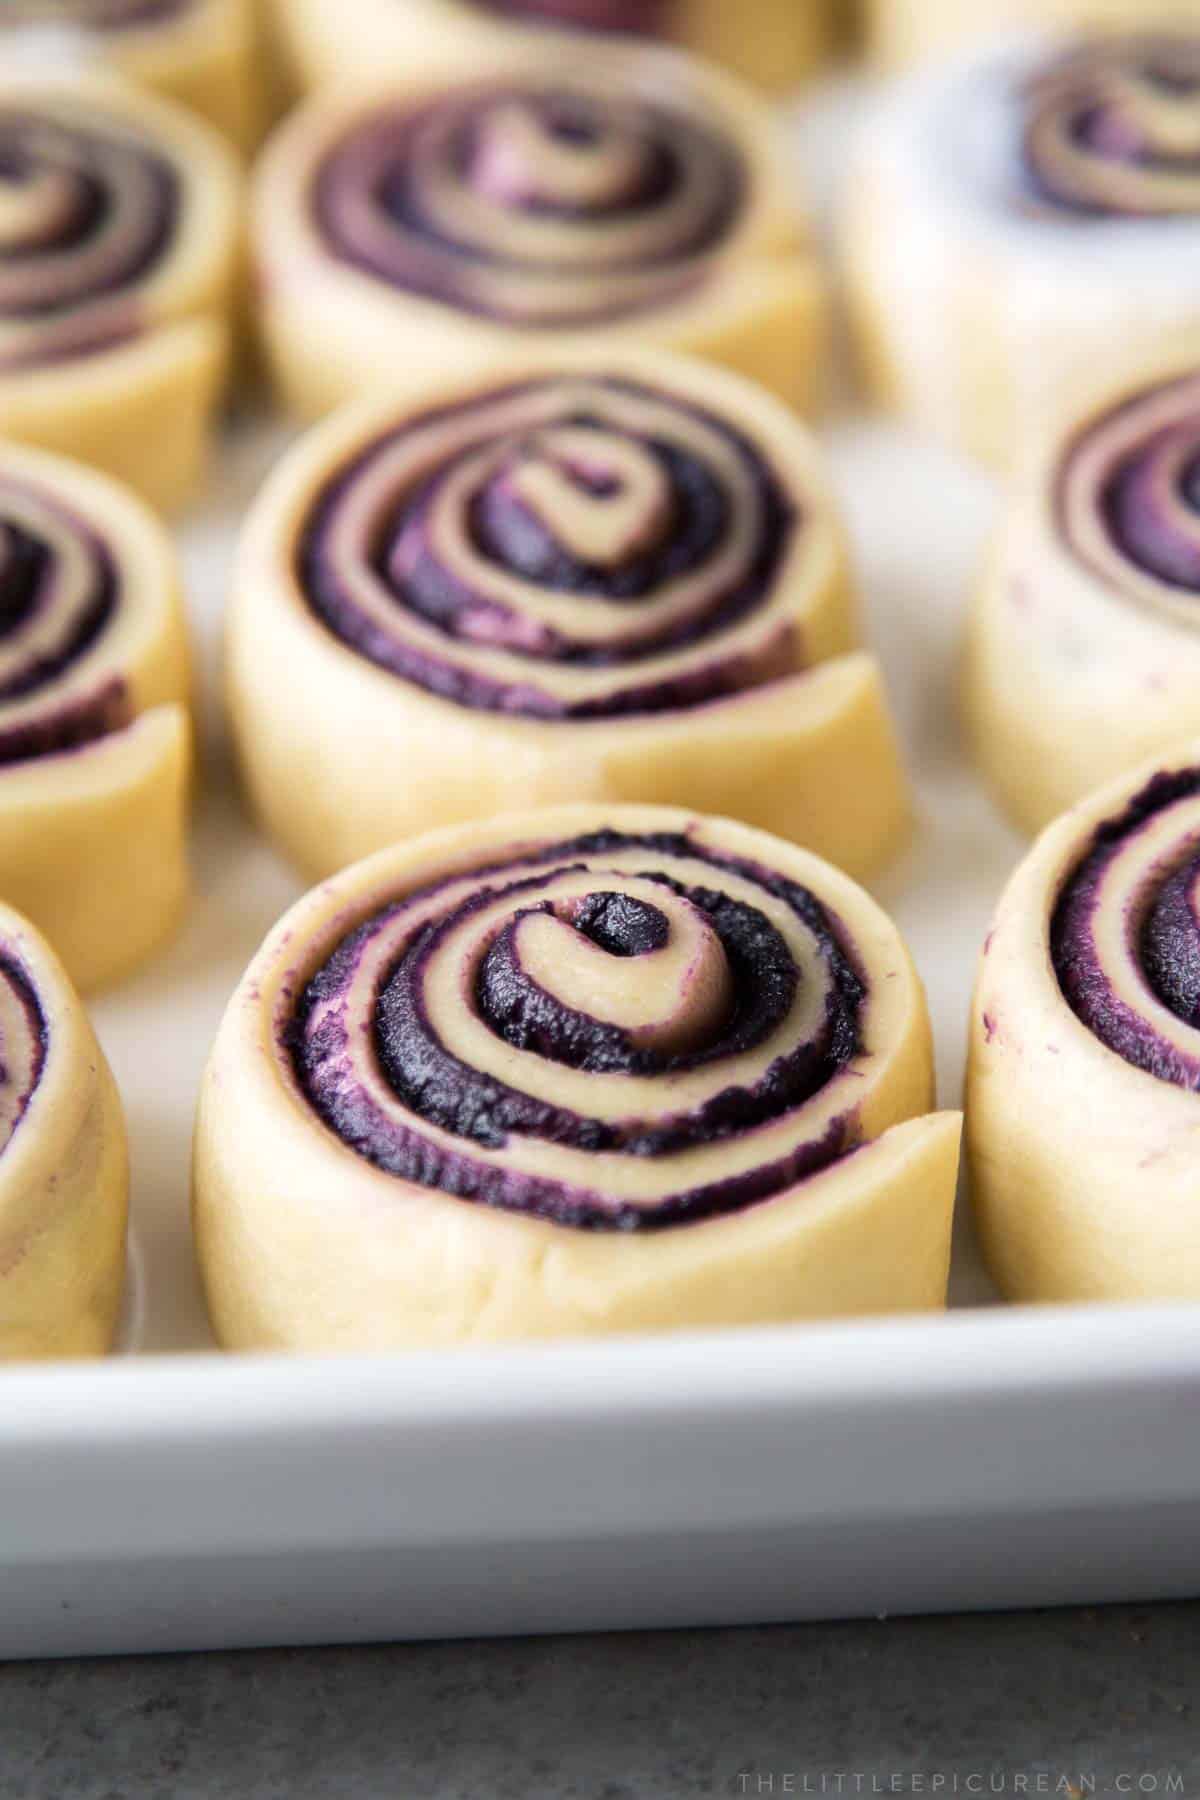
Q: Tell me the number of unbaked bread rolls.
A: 12